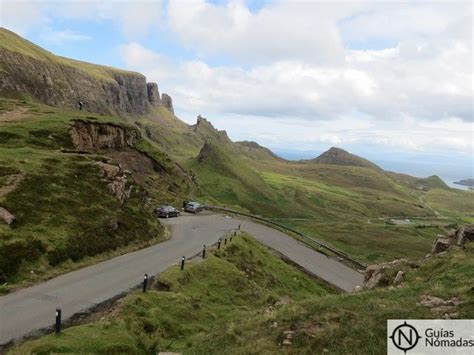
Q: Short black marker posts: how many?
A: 9